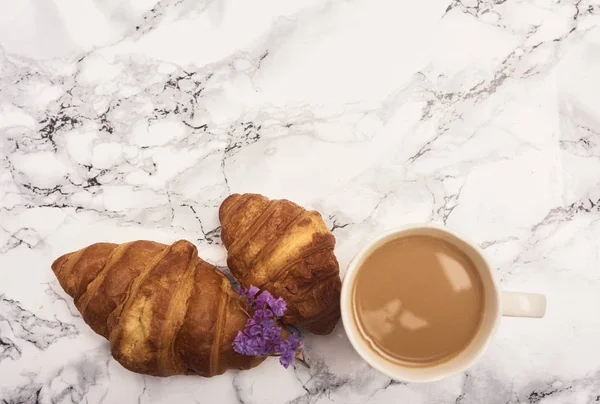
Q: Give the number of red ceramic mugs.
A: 0